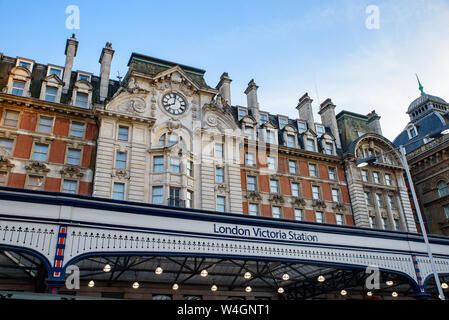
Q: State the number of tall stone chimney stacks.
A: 7